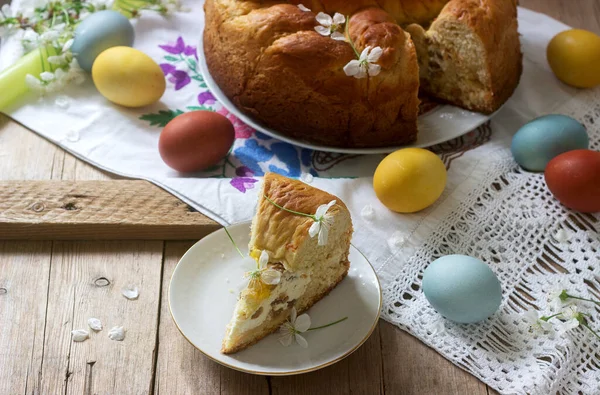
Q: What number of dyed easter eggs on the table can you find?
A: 8